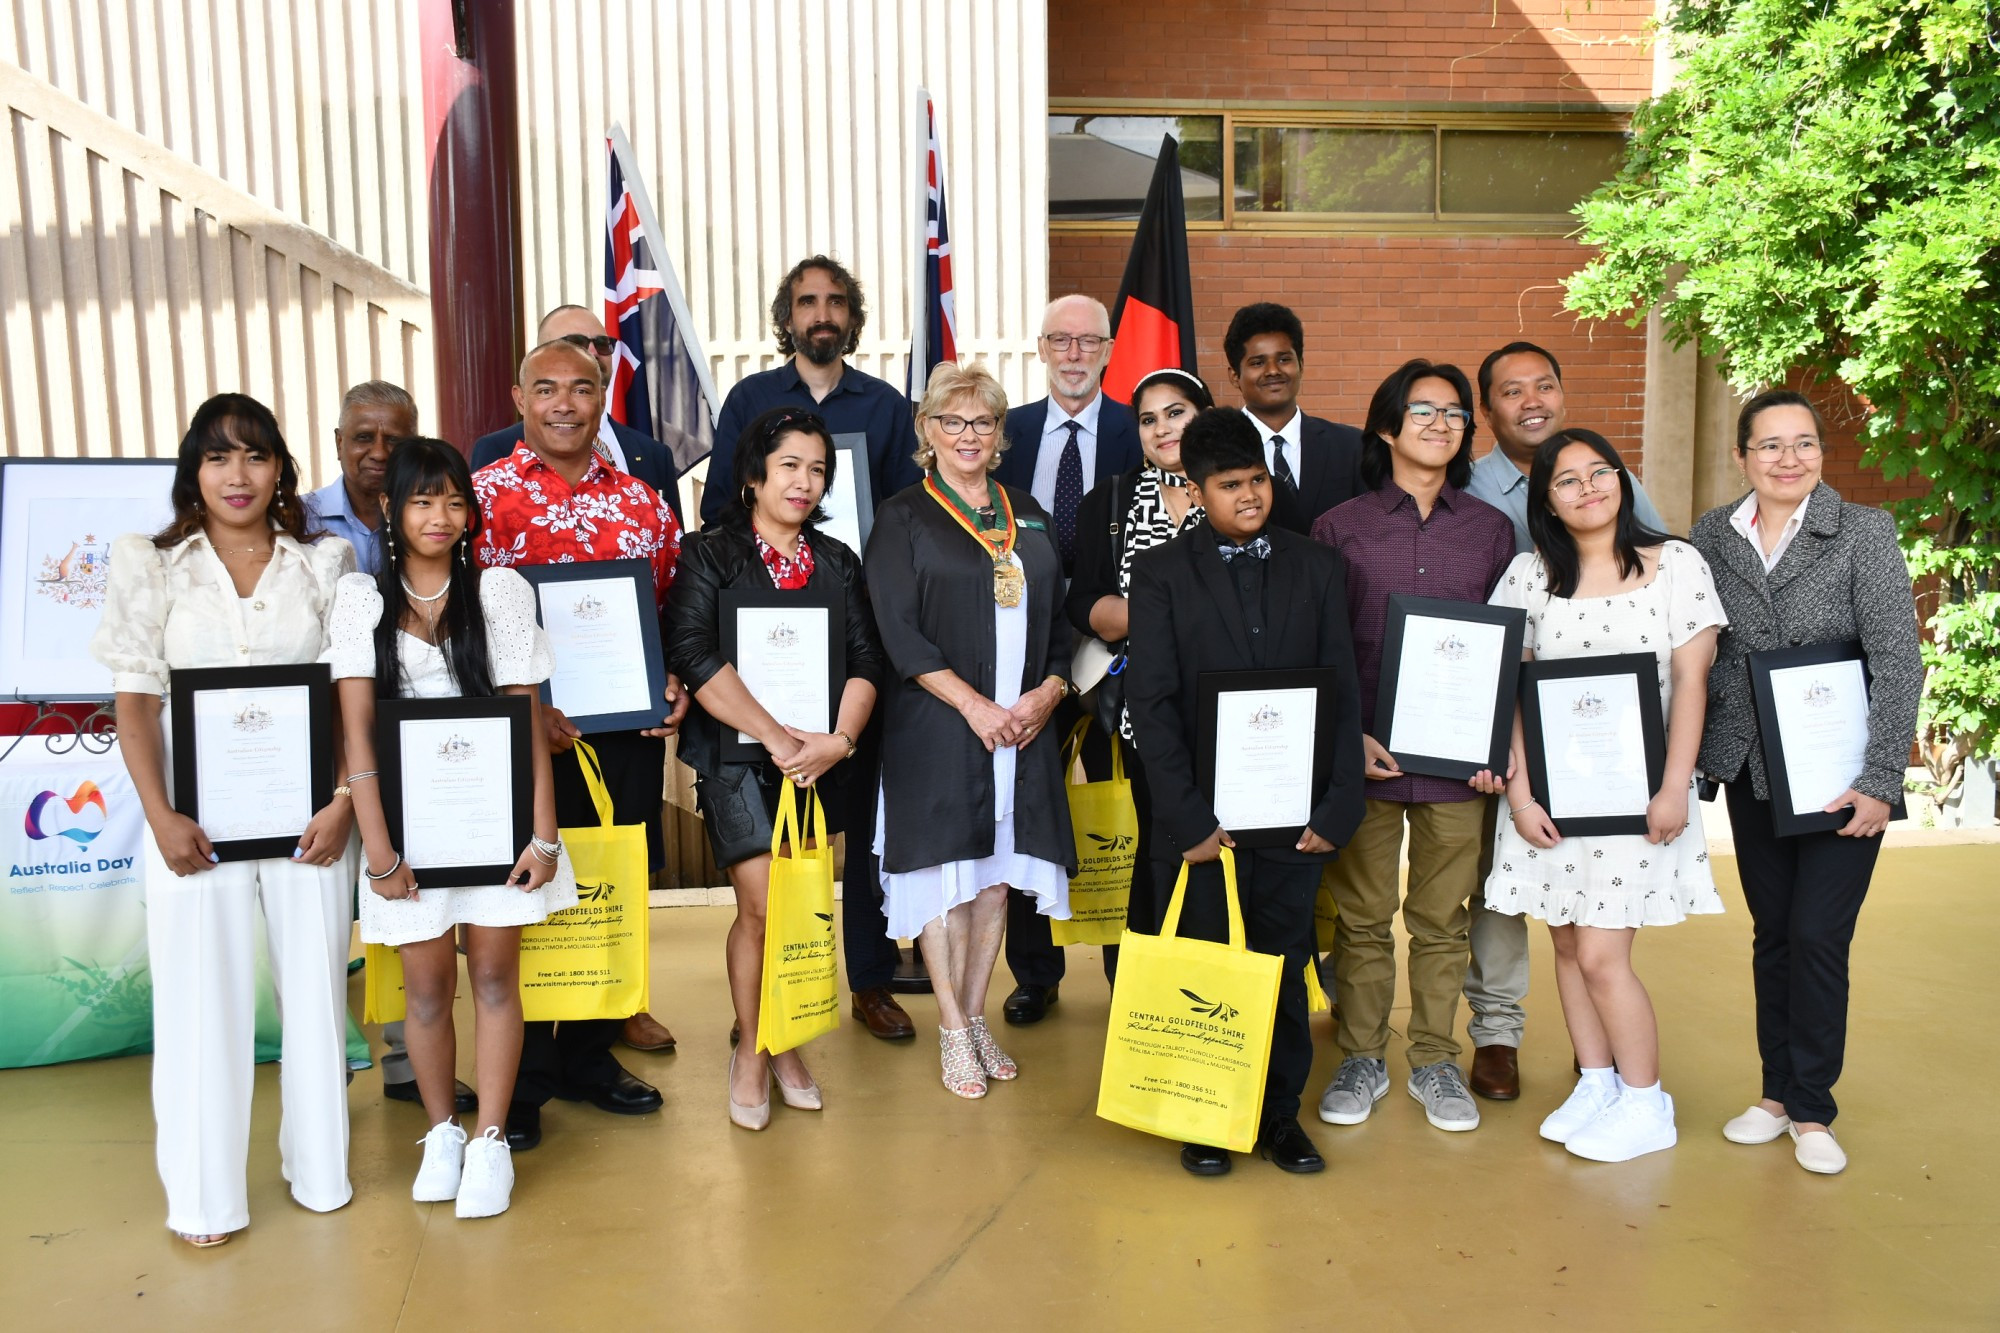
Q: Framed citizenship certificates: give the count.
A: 9